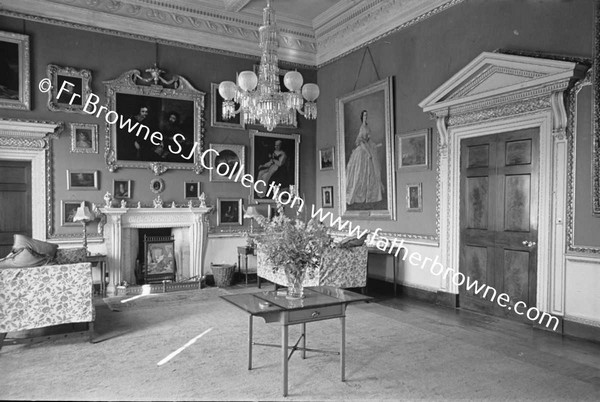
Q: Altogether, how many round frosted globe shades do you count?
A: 4